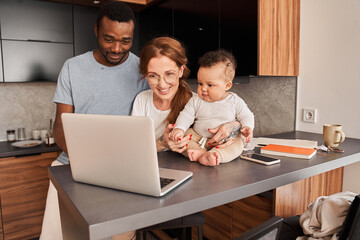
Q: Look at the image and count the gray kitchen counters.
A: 2